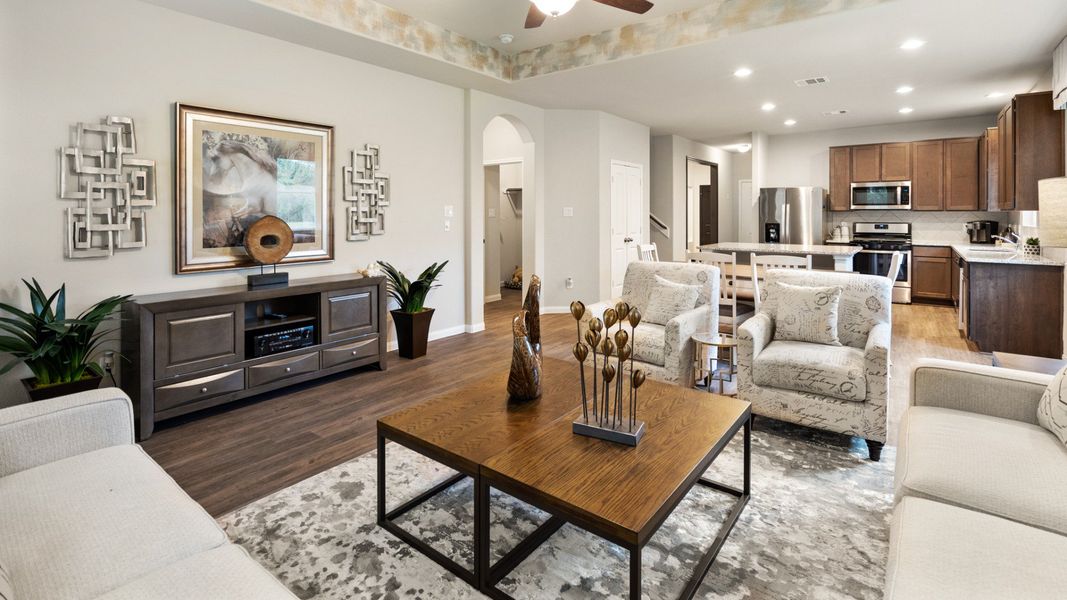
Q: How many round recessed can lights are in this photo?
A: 7